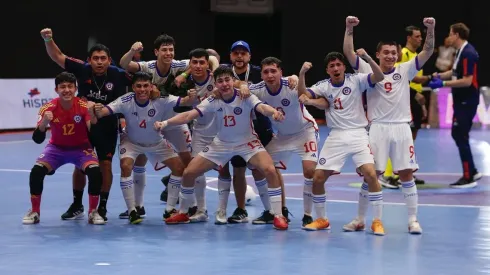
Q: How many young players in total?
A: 8